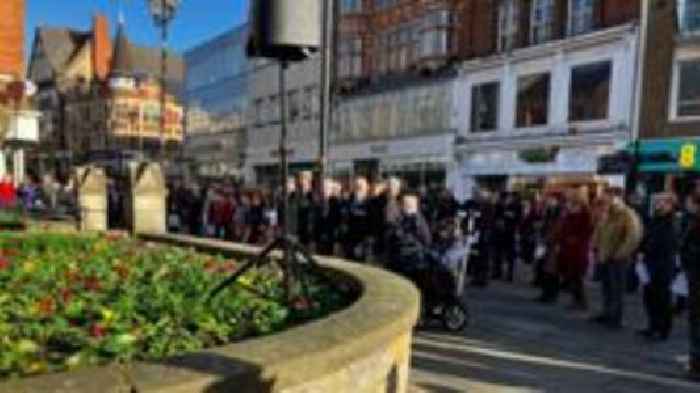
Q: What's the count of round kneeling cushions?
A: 0